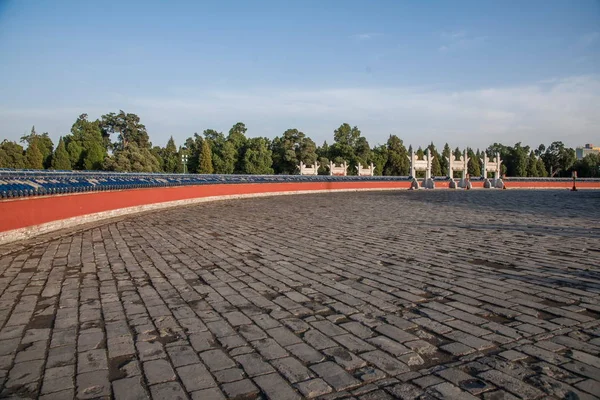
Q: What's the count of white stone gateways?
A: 6